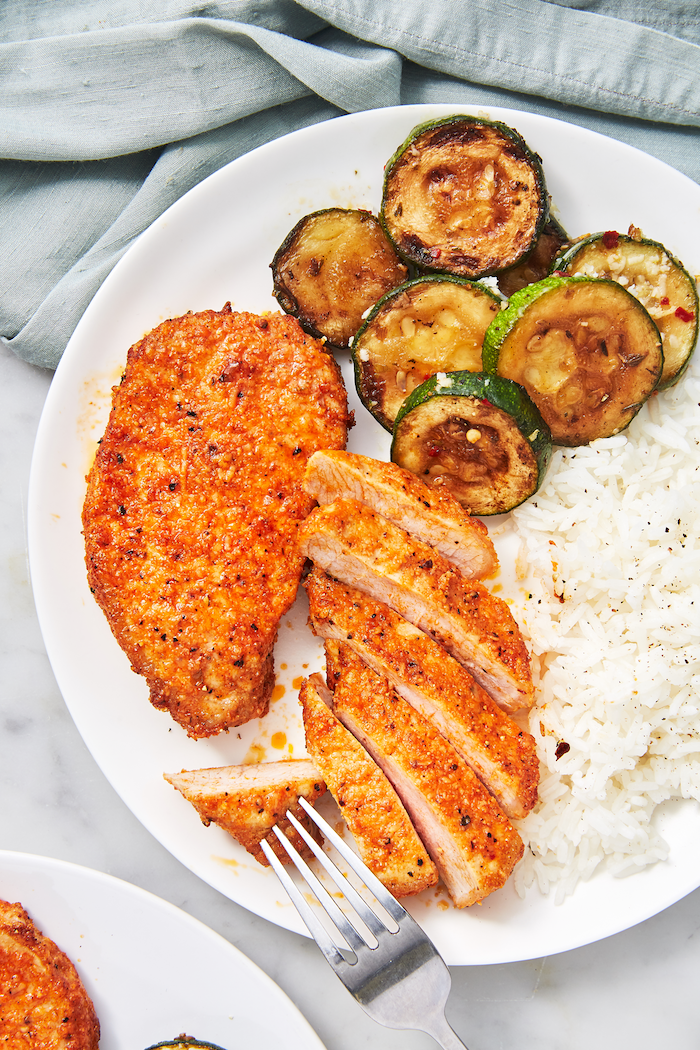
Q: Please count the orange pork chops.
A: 3